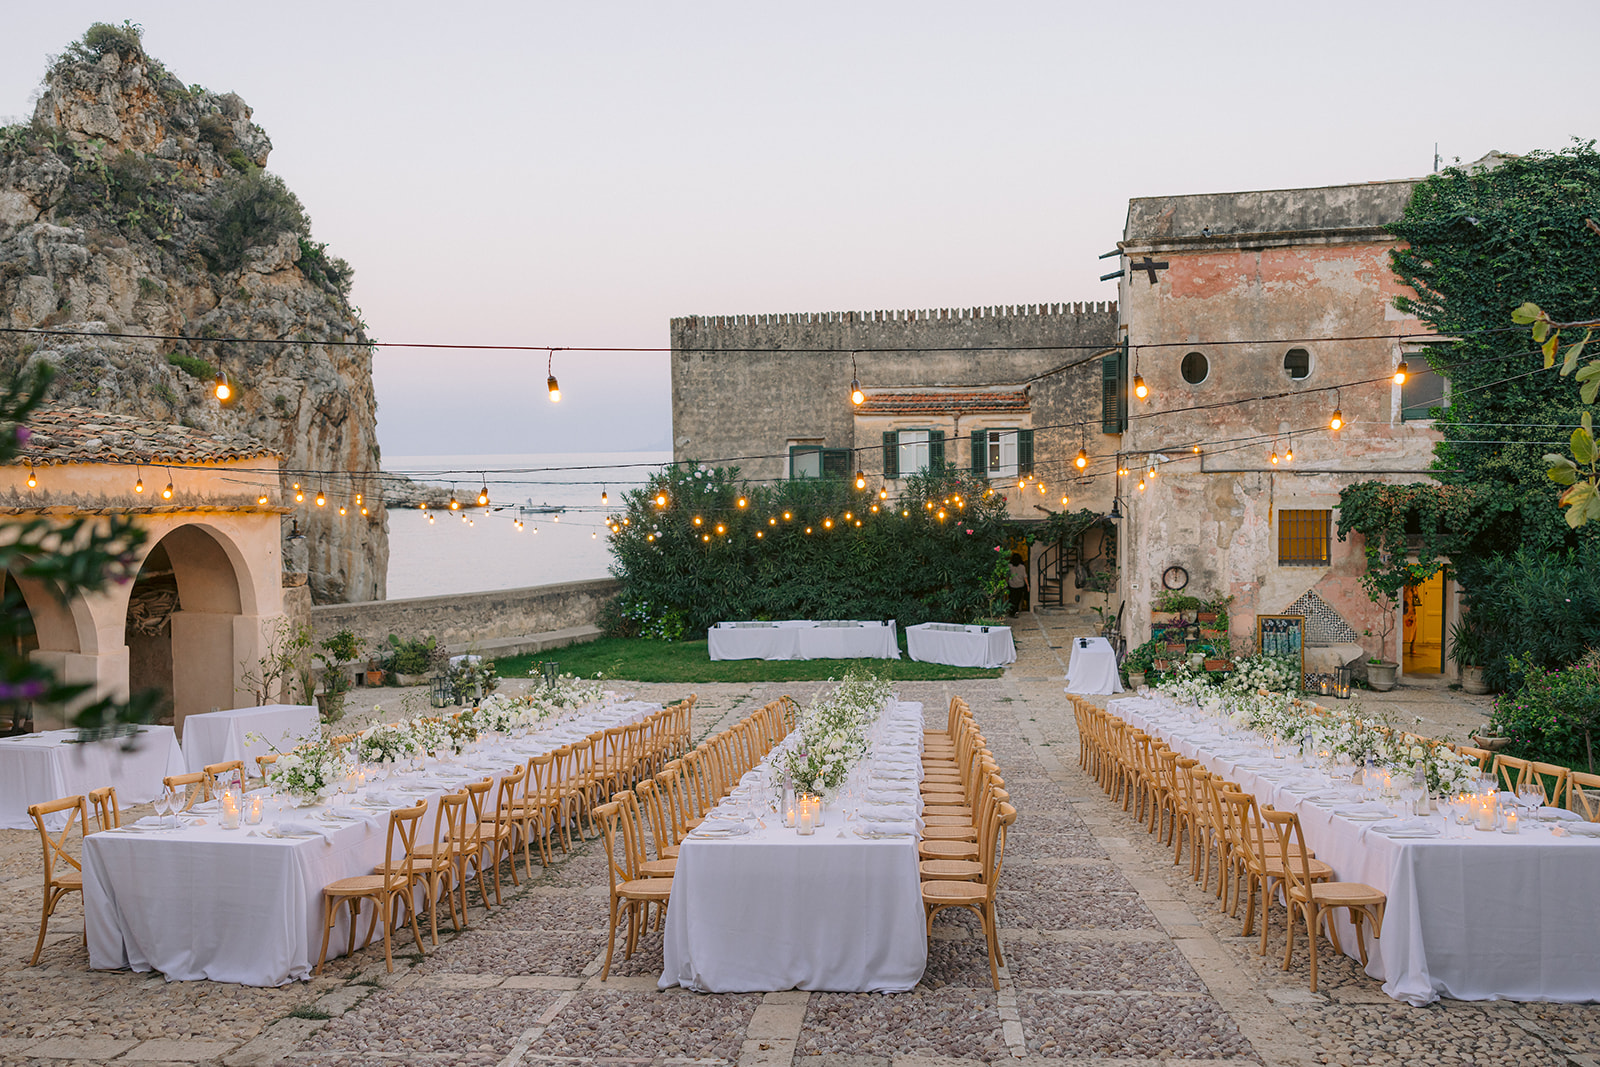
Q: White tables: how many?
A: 8